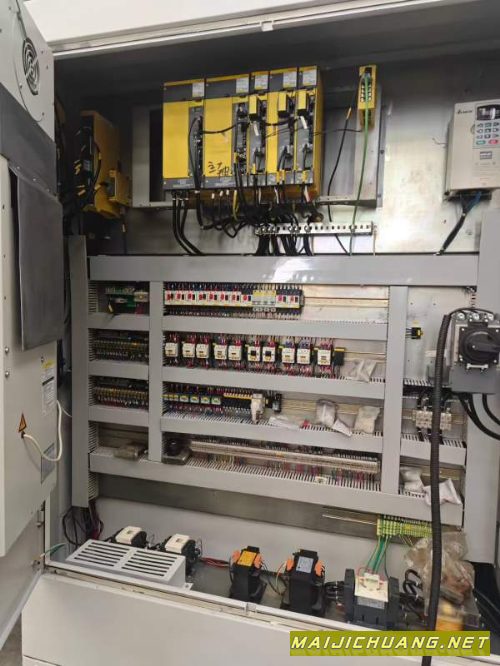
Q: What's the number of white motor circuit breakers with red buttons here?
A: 10